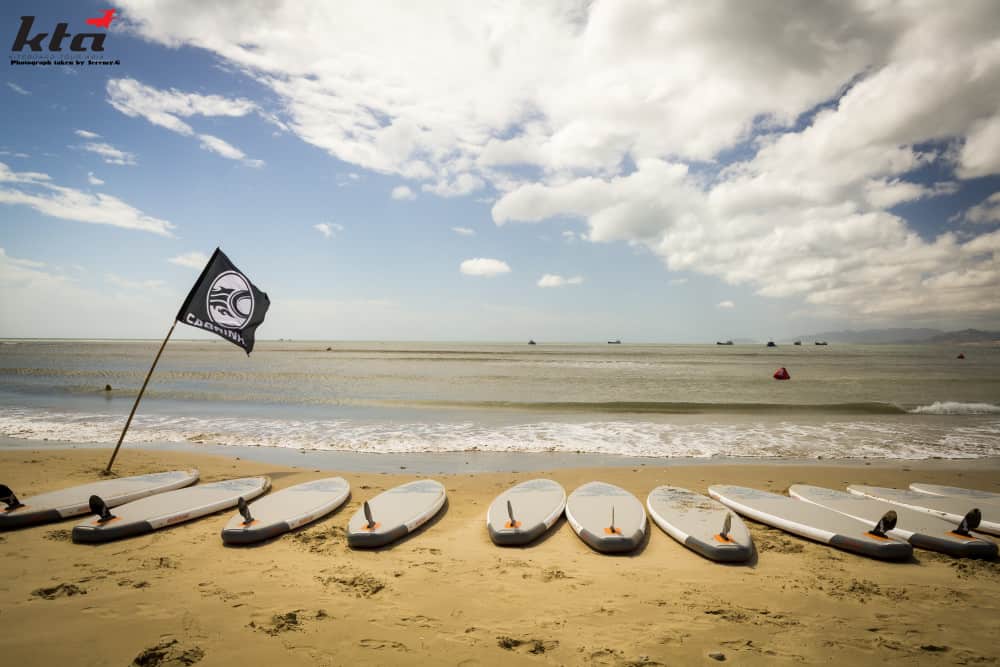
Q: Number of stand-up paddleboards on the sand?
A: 11